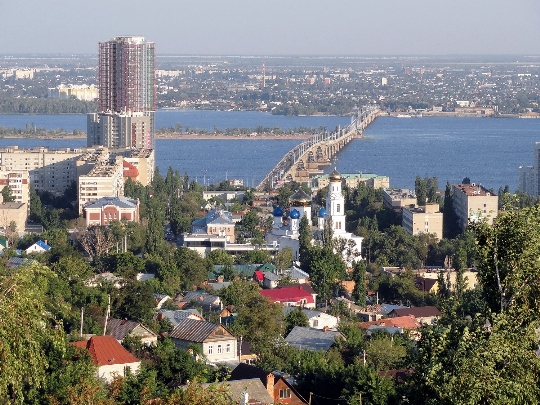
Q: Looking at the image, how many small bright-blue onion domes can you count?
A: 3